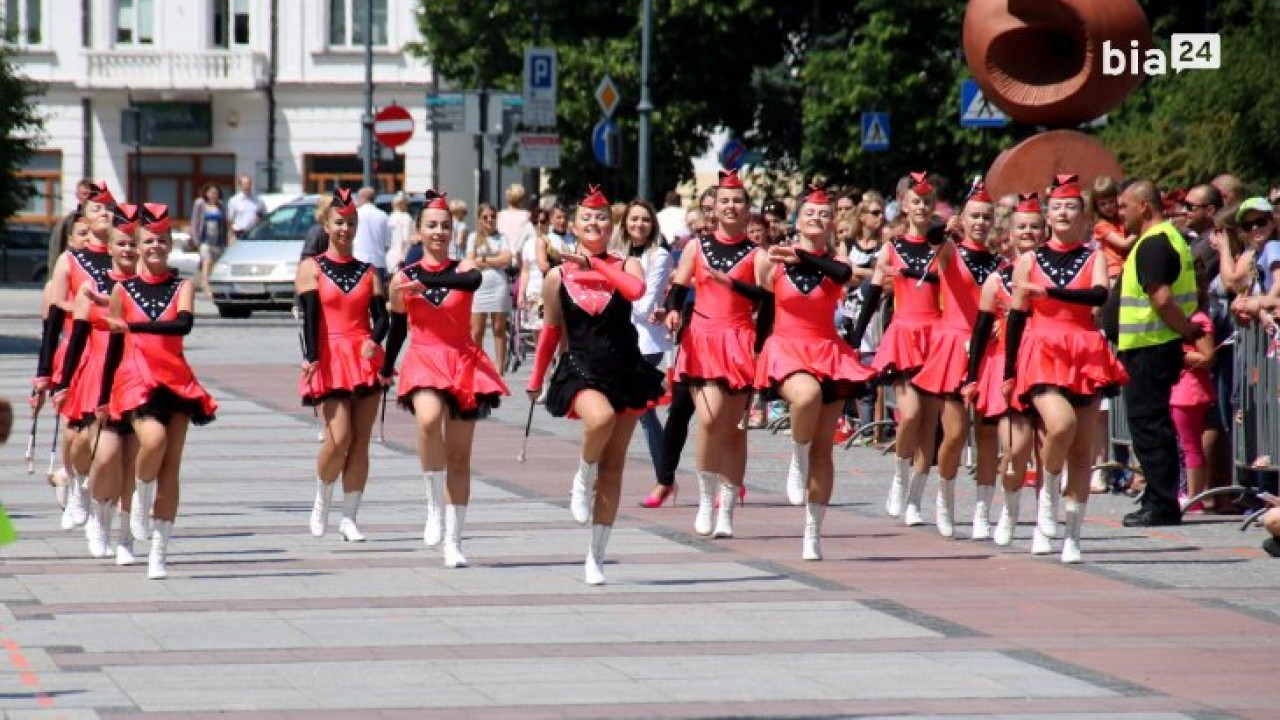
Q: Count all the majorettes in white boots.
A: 13